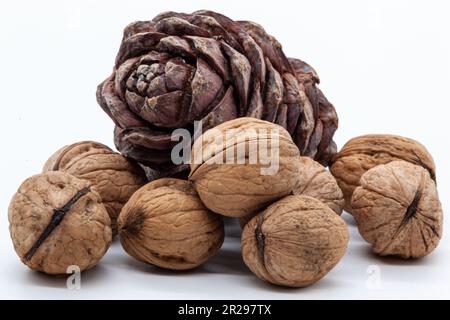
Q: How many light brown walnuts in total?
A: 8